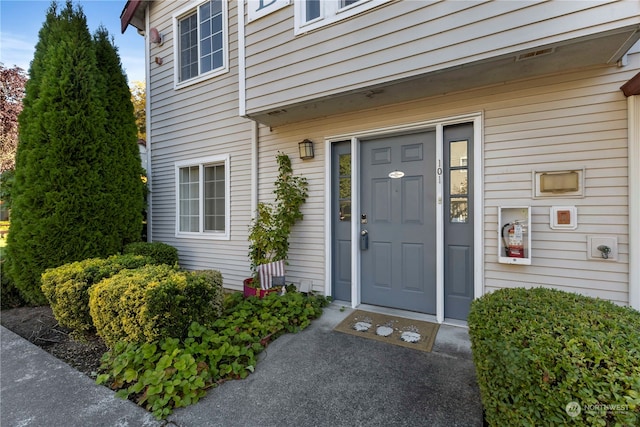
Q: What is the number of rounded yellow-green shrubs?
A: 2